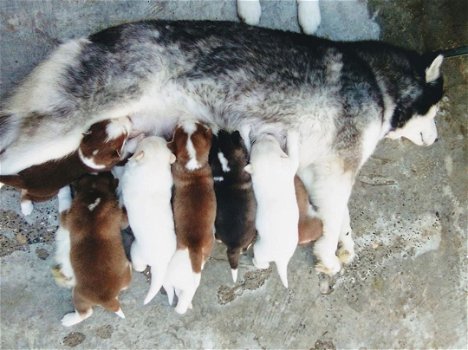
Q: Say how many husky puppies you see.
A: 7